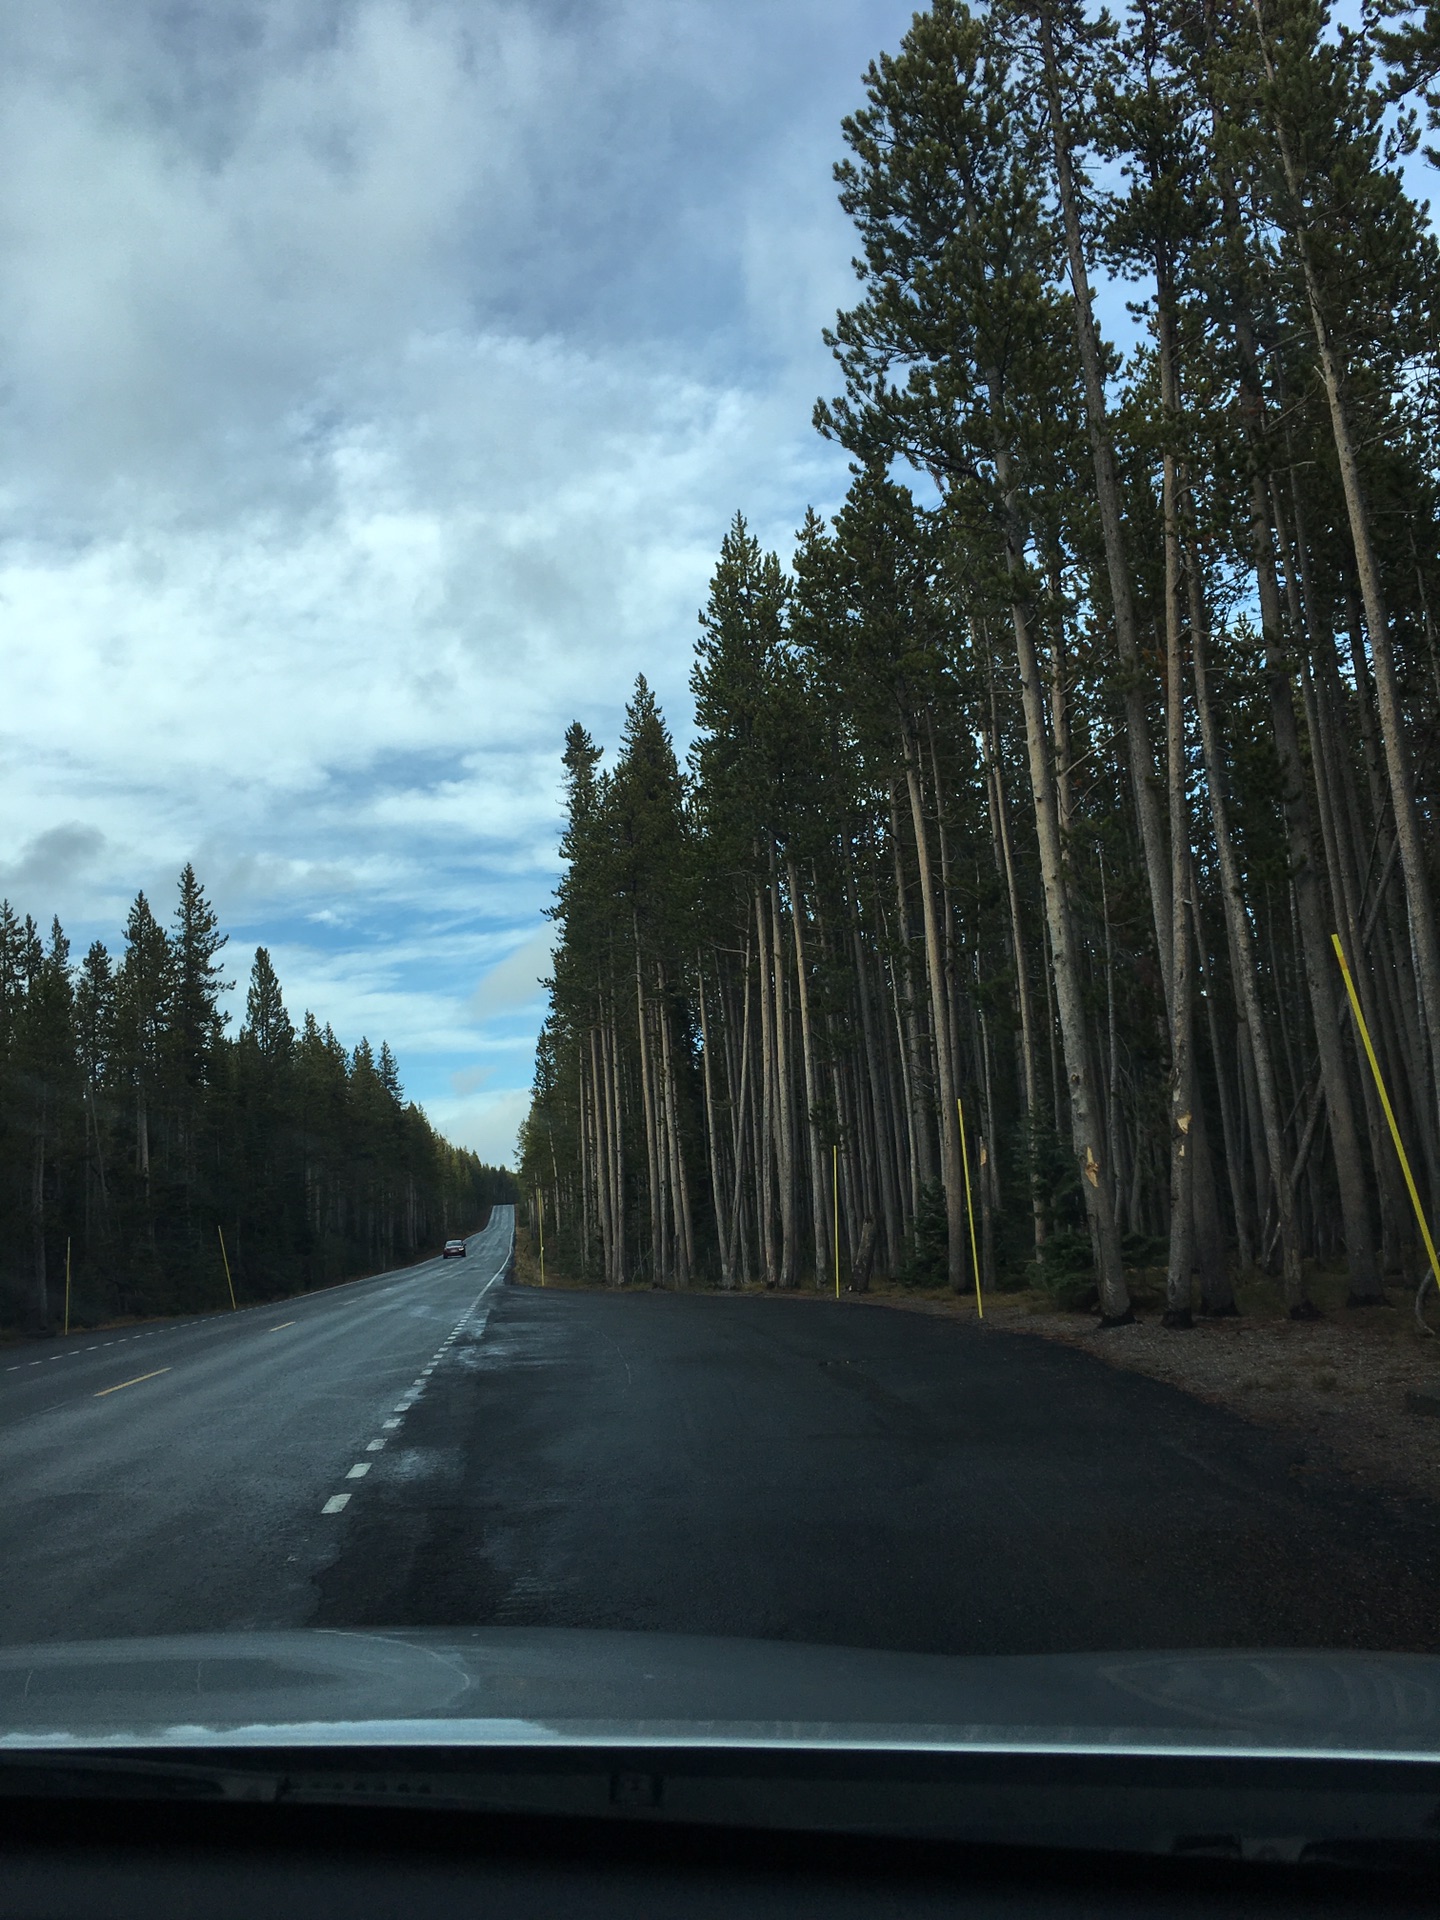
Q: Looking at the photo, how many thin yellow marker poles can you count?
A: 6